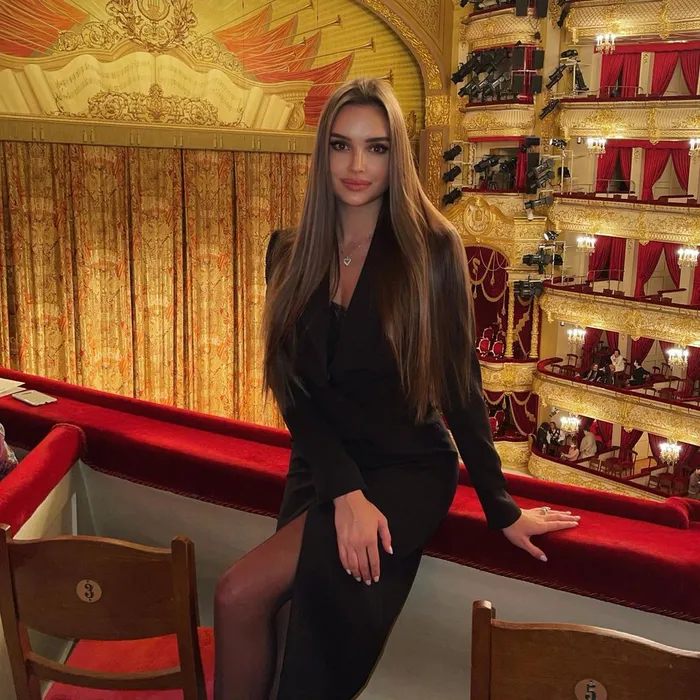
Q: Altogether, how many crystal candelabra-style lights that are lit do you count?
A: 9